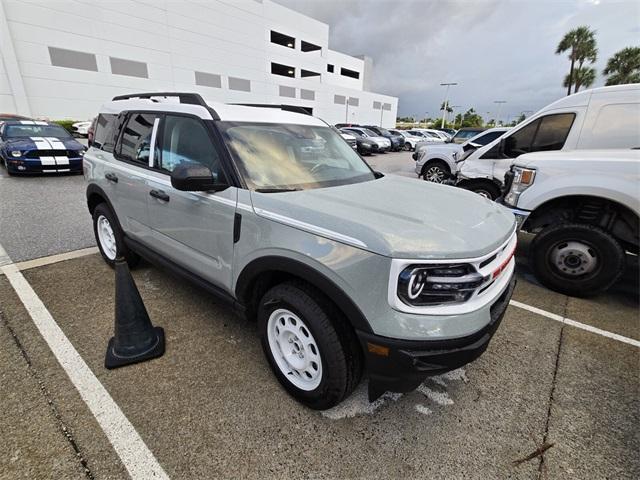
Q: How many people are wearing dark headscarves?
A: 0